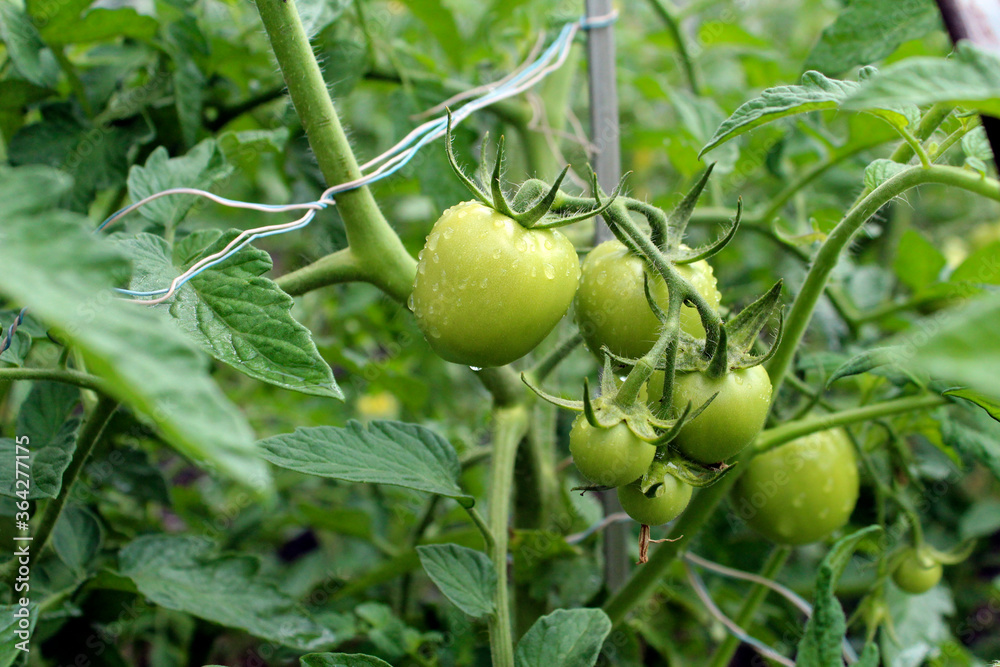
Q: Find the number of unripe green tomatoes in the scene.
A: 7